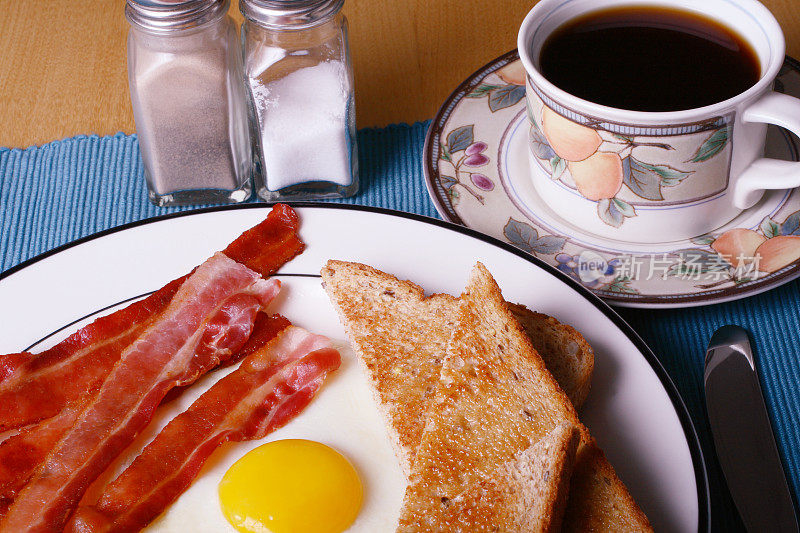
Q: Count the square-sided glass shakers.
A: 2